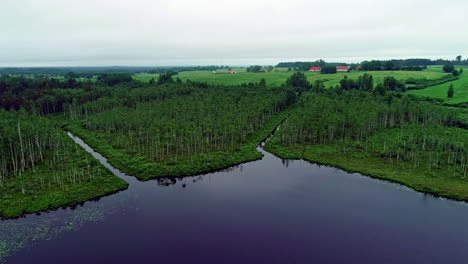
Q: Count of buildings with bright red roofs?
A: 2